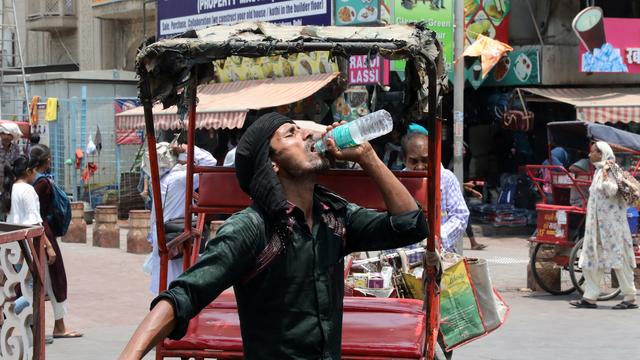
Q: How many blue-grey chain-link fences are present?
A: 1